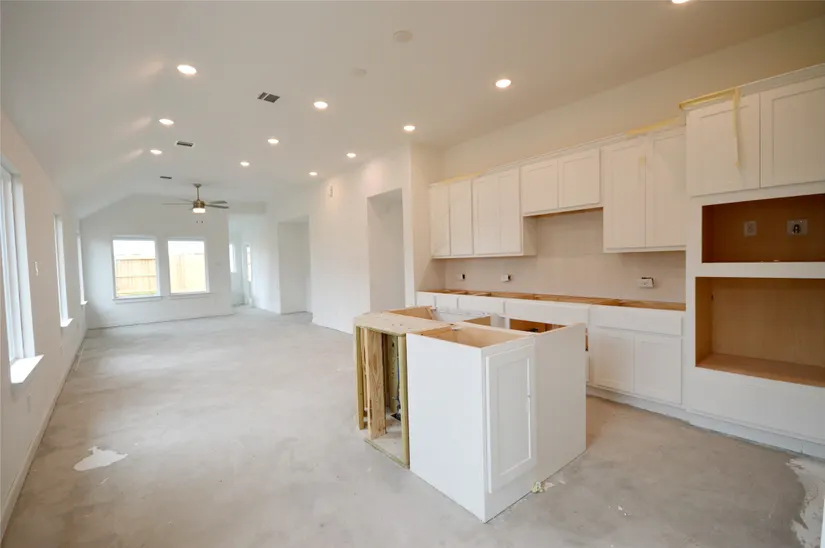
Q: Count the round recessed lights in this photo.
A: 11